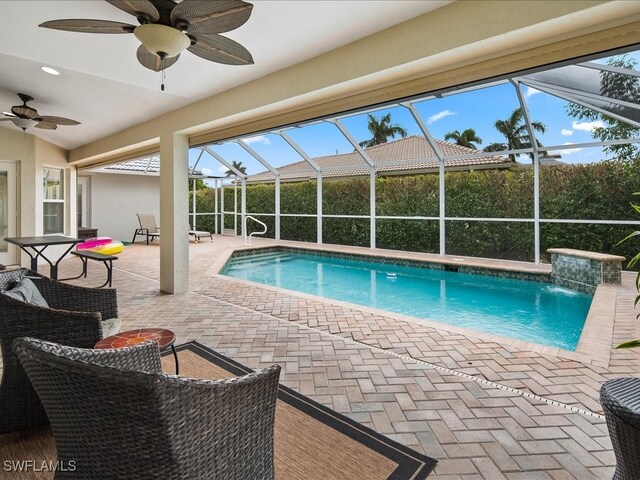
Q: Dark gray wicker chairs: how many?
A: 2